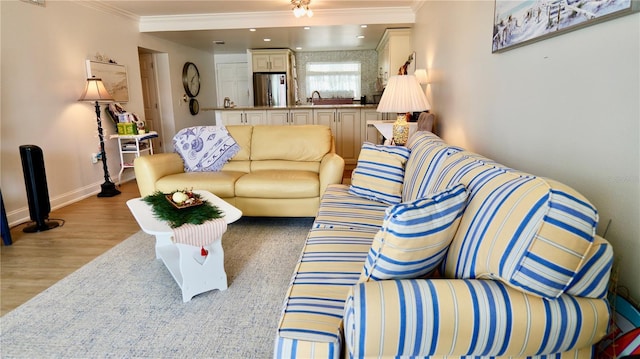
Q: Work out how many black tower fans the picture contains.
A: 1